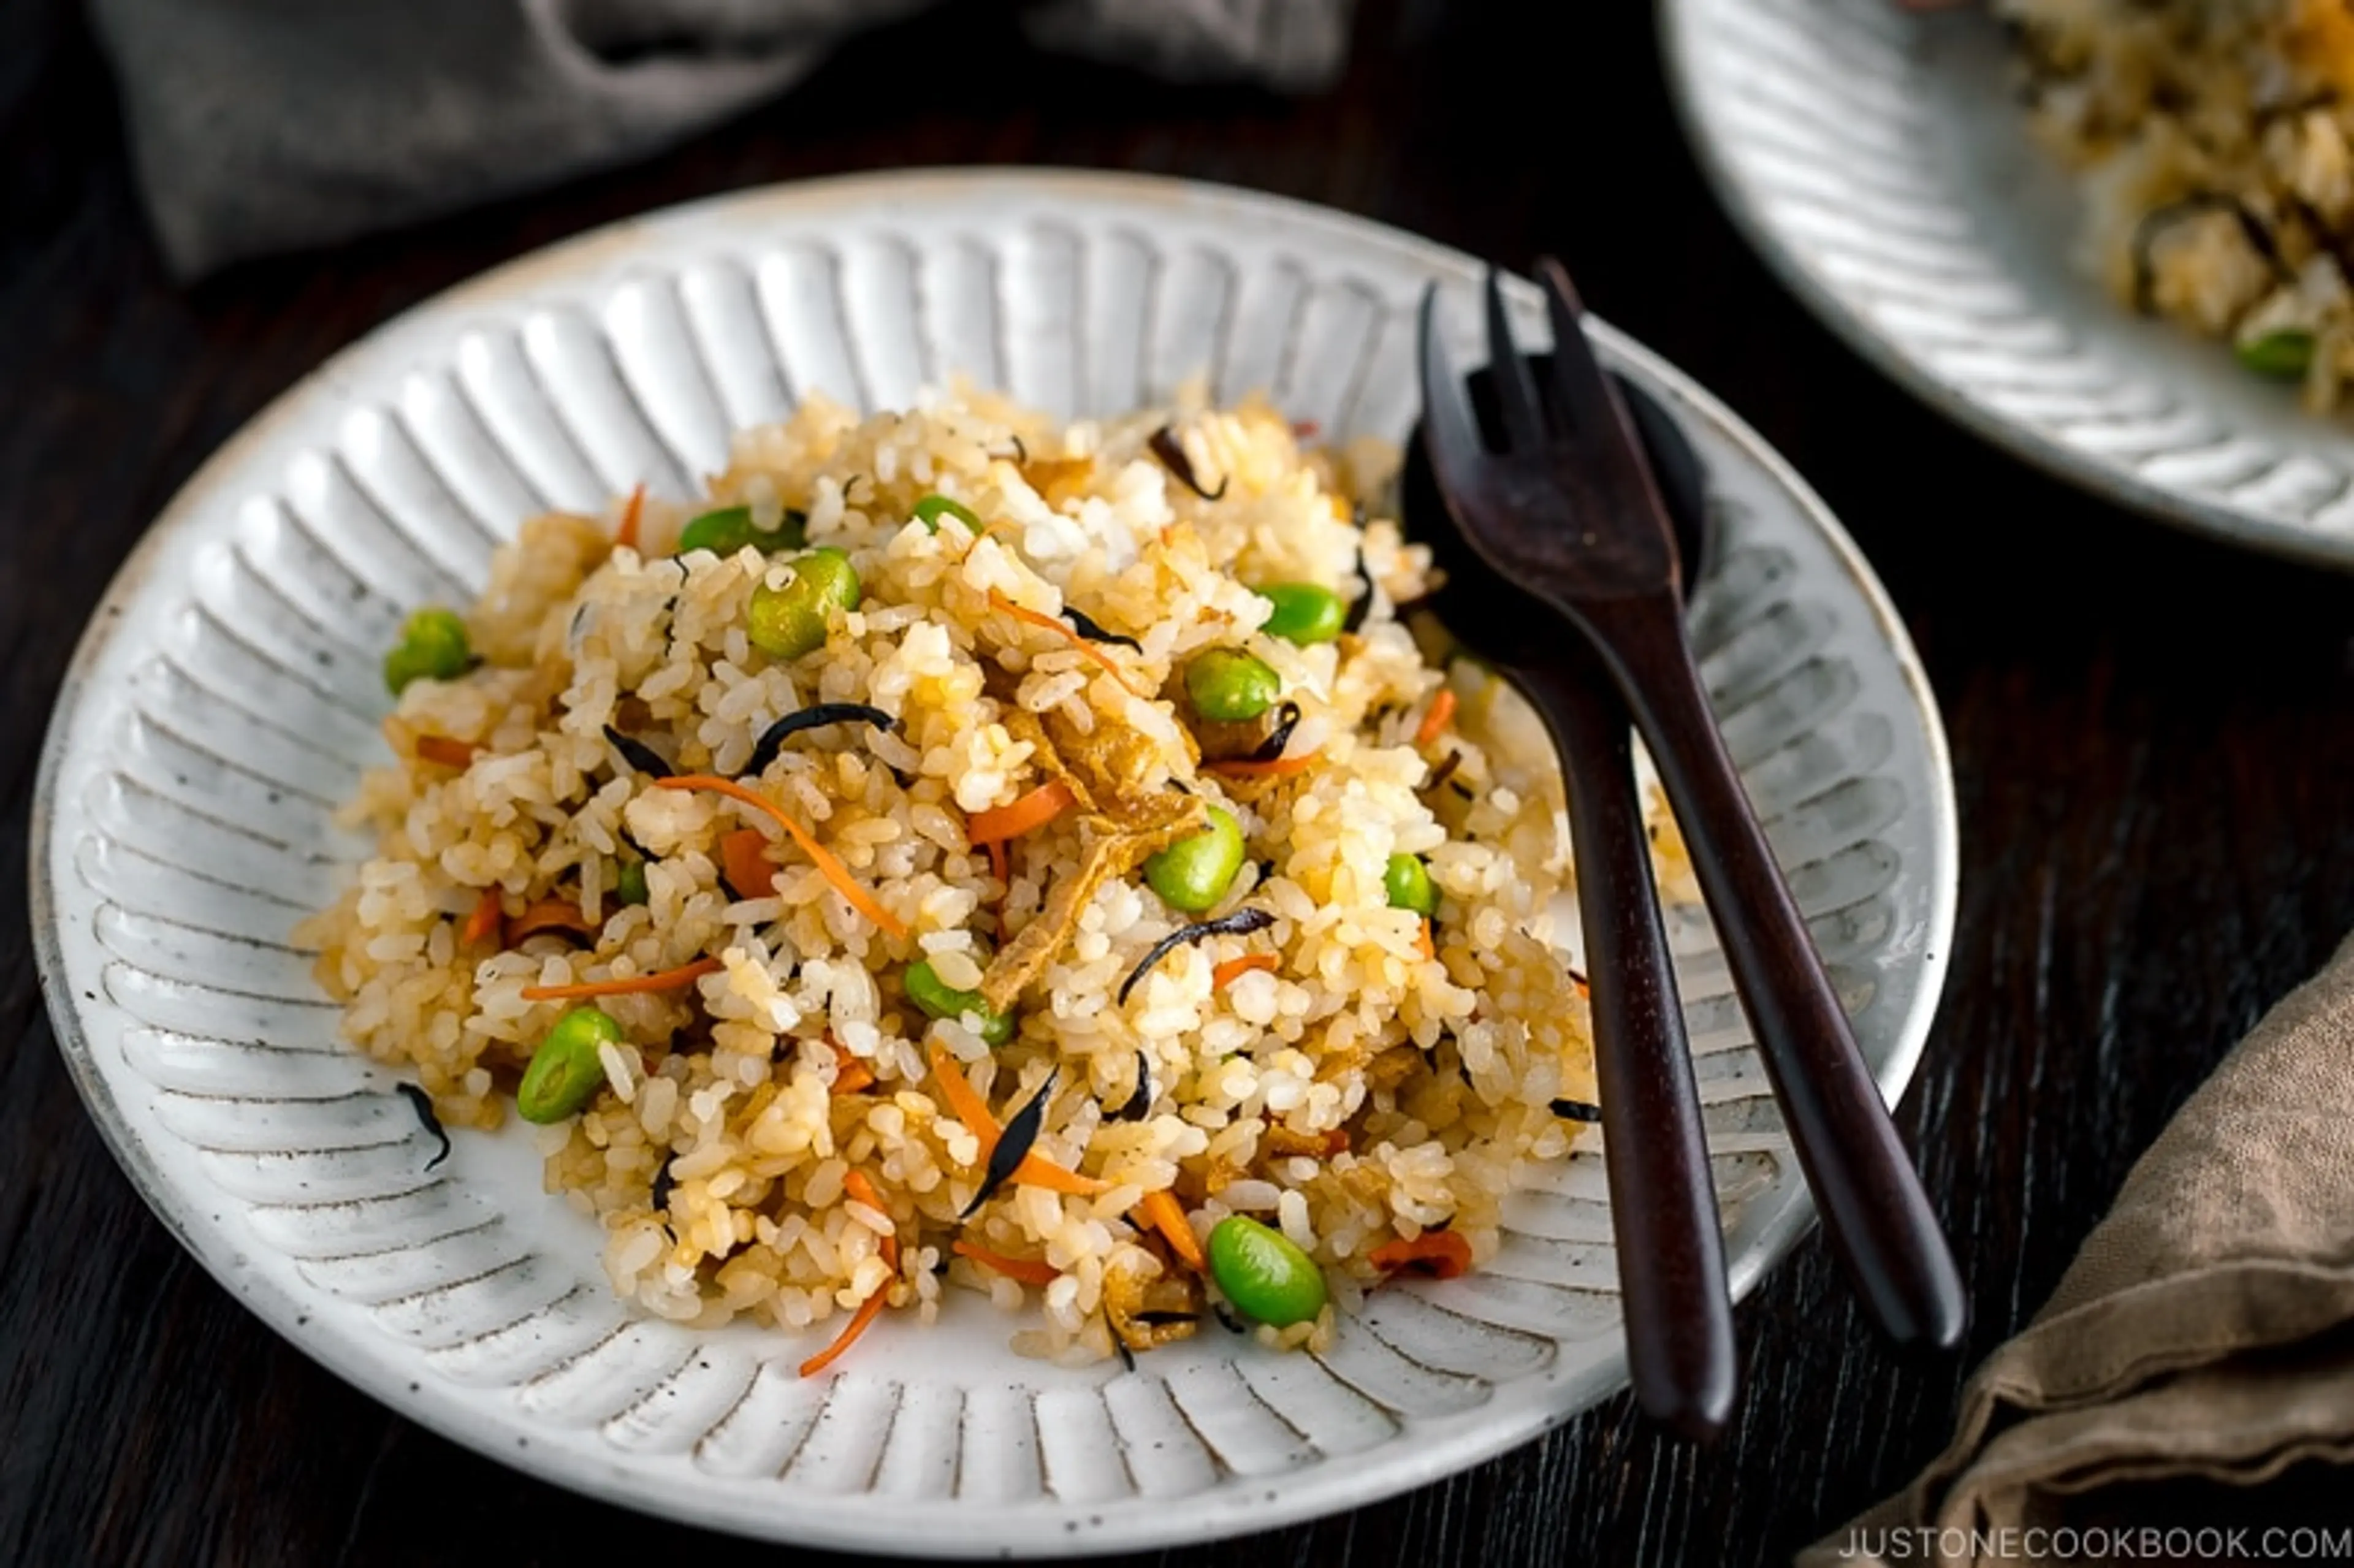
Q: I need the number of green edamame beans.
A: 13